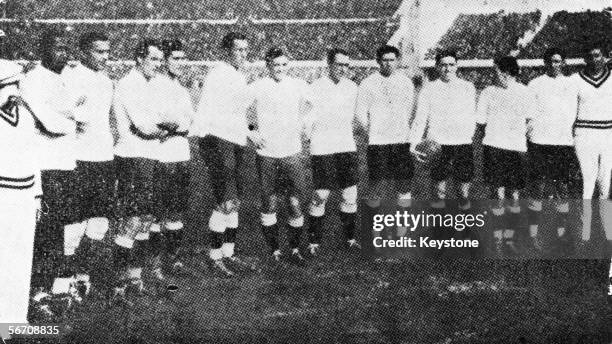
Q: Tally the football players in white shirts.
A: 11